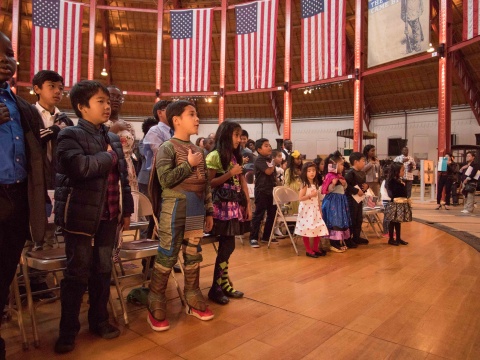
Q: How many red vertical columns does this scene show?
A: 7